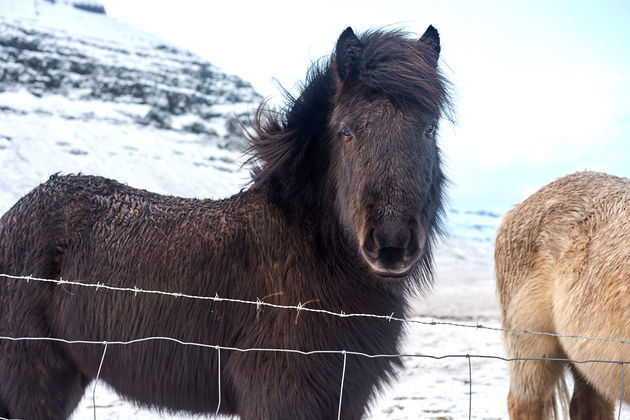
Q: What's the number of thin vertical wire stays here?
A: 5